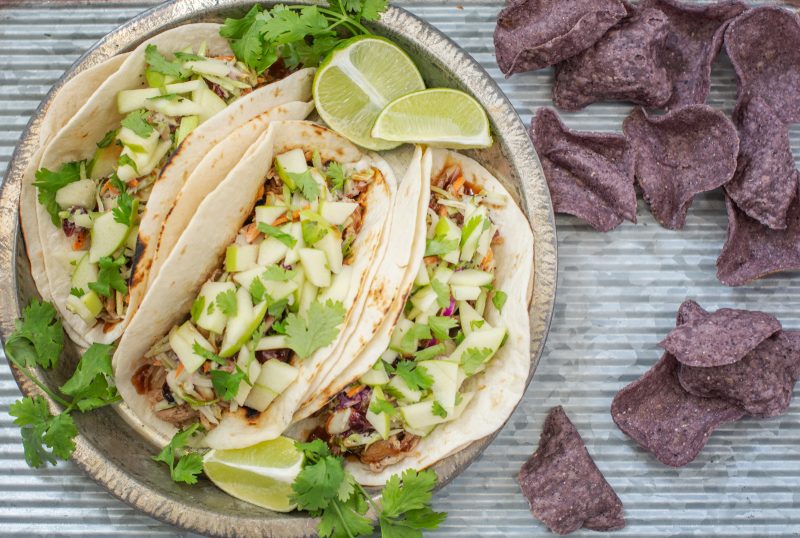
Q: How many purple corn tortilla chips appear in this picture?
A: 12